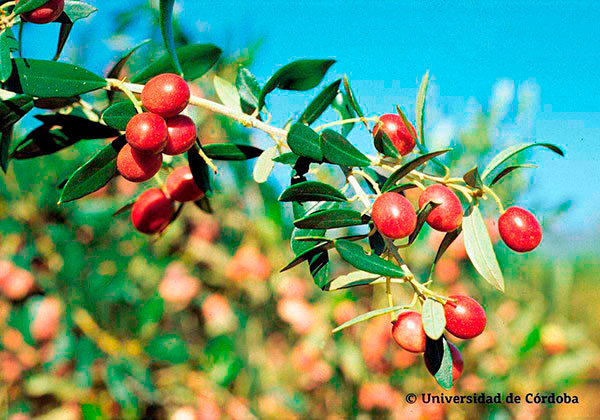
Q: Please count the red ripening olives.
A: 14